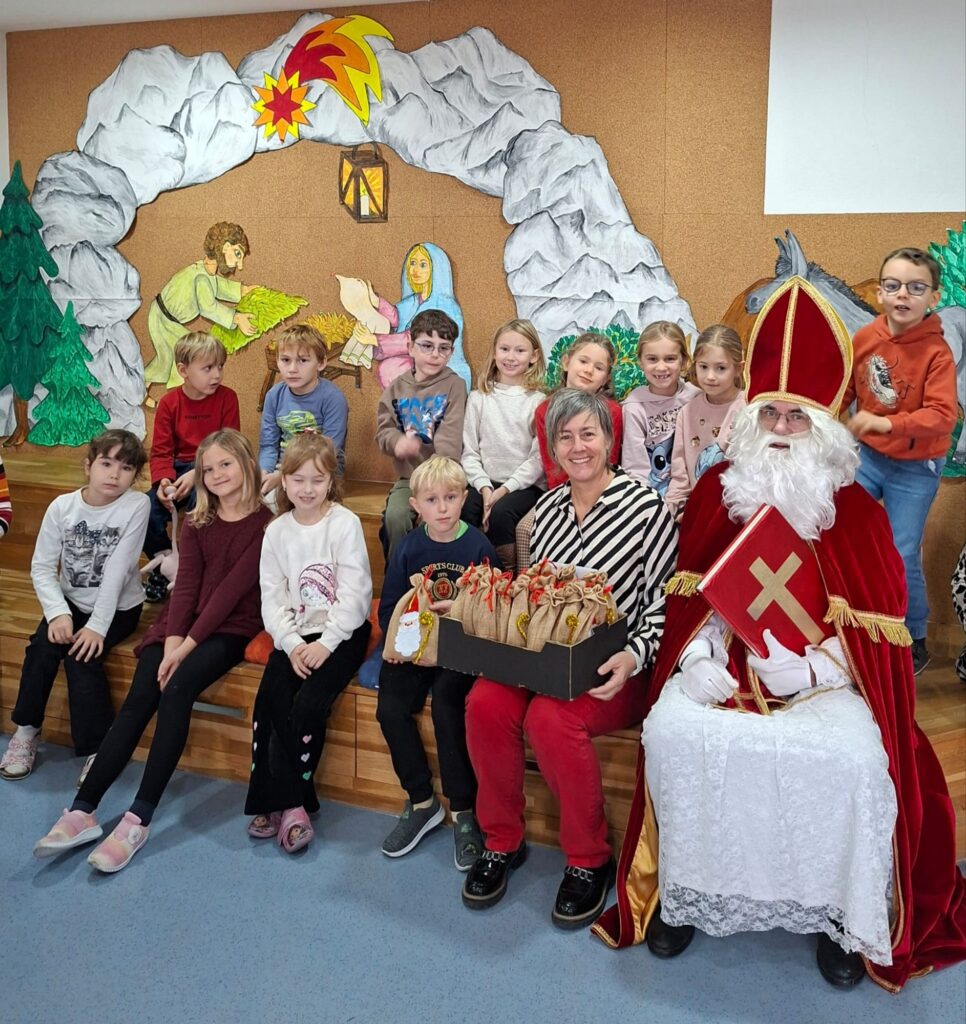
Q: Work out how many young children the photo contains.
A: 12